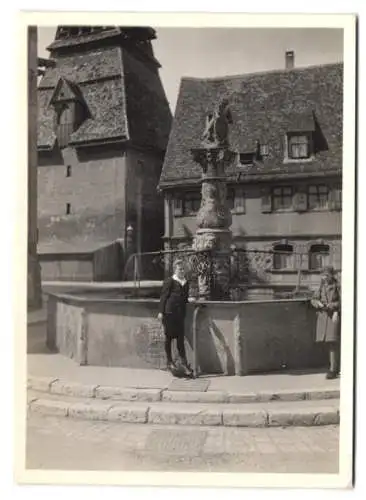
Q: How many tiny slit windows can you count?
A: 2